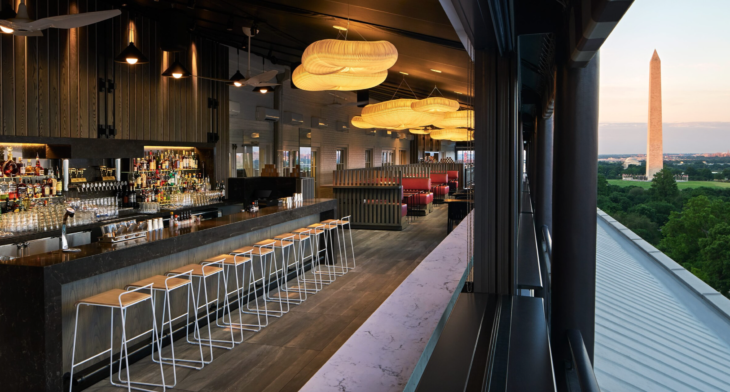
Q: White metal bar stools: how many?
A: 10